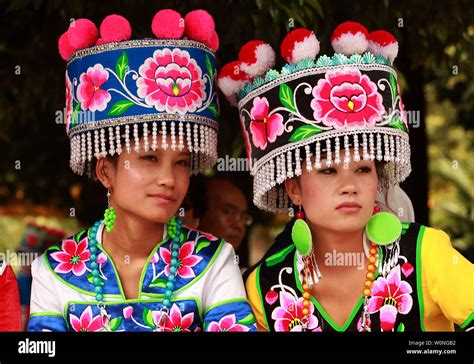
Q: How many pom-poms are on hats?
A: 11